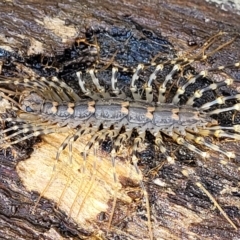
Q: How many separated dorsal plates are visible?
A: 7